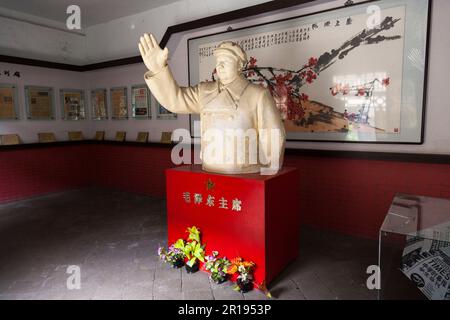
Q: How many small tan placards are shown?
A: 7